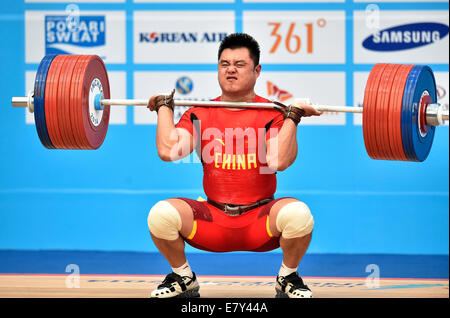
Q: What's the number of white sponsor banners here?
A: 8